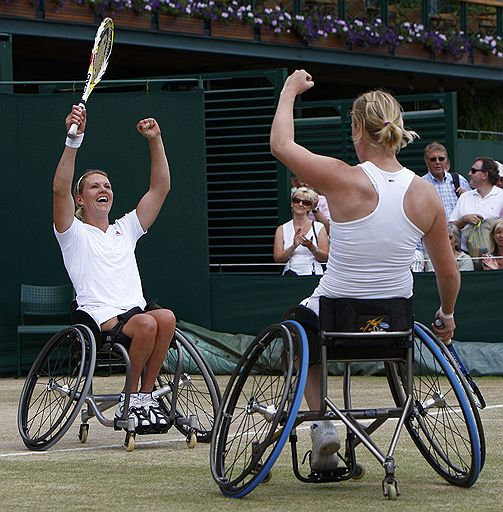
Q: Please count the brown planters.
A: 11